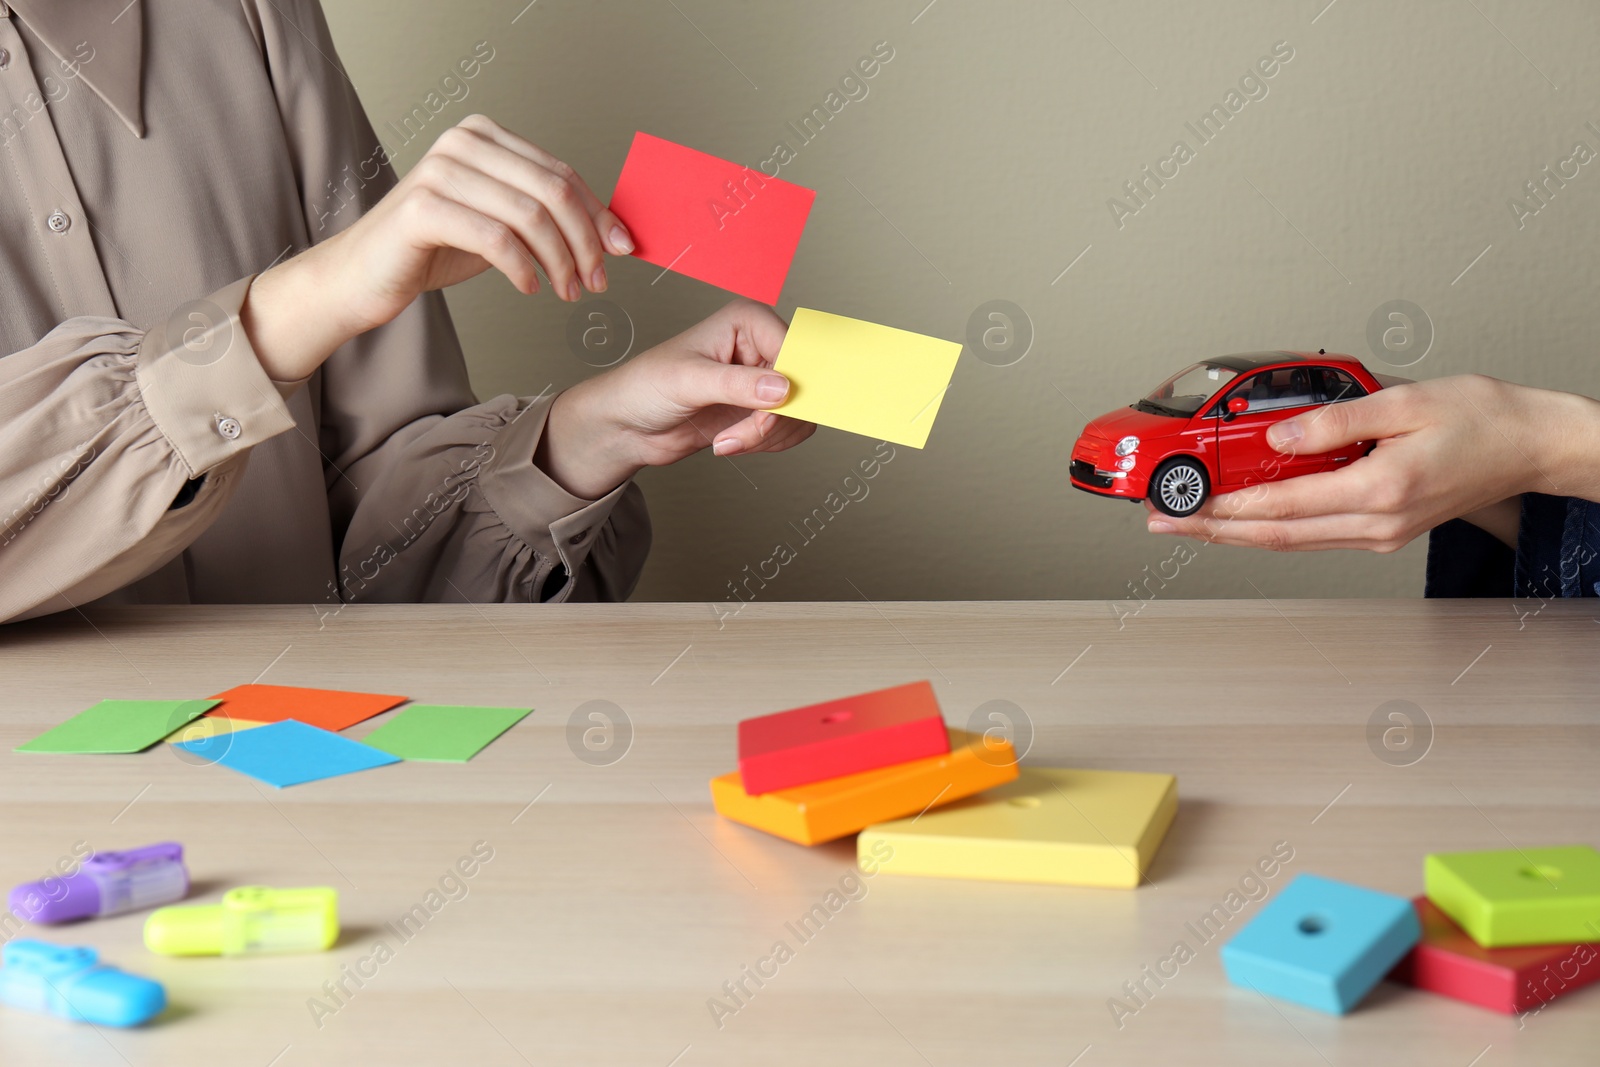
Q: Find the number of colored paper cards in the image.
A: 7